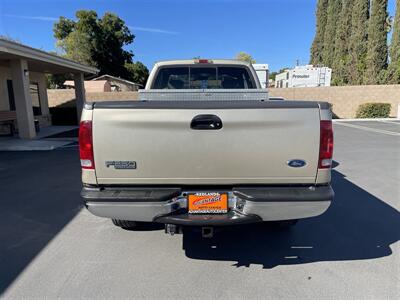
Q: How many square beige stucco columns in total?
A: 2